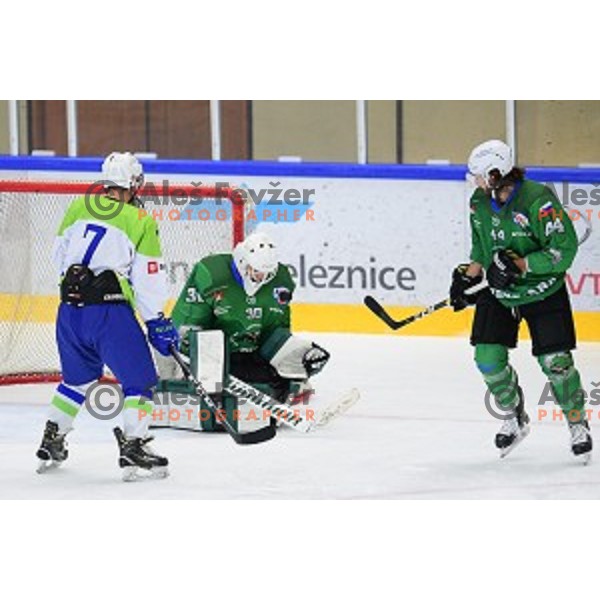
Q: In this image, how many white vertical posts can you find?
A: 5